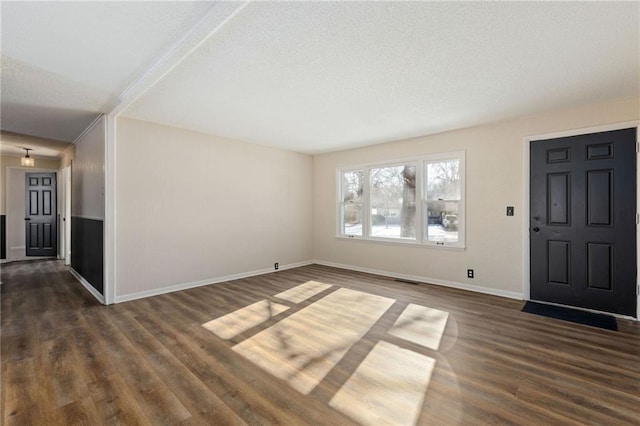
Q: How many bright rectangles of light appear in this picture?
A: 5